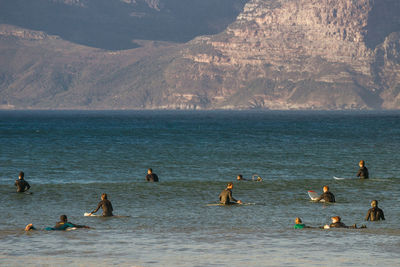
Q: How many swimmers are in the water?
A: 11